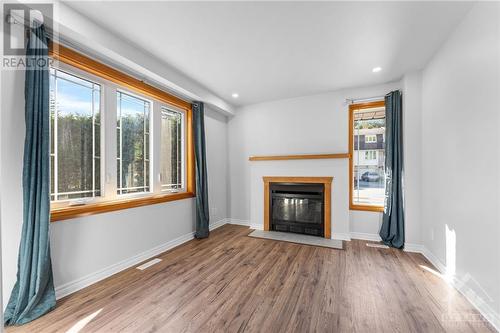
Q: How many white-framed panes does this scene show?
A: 3